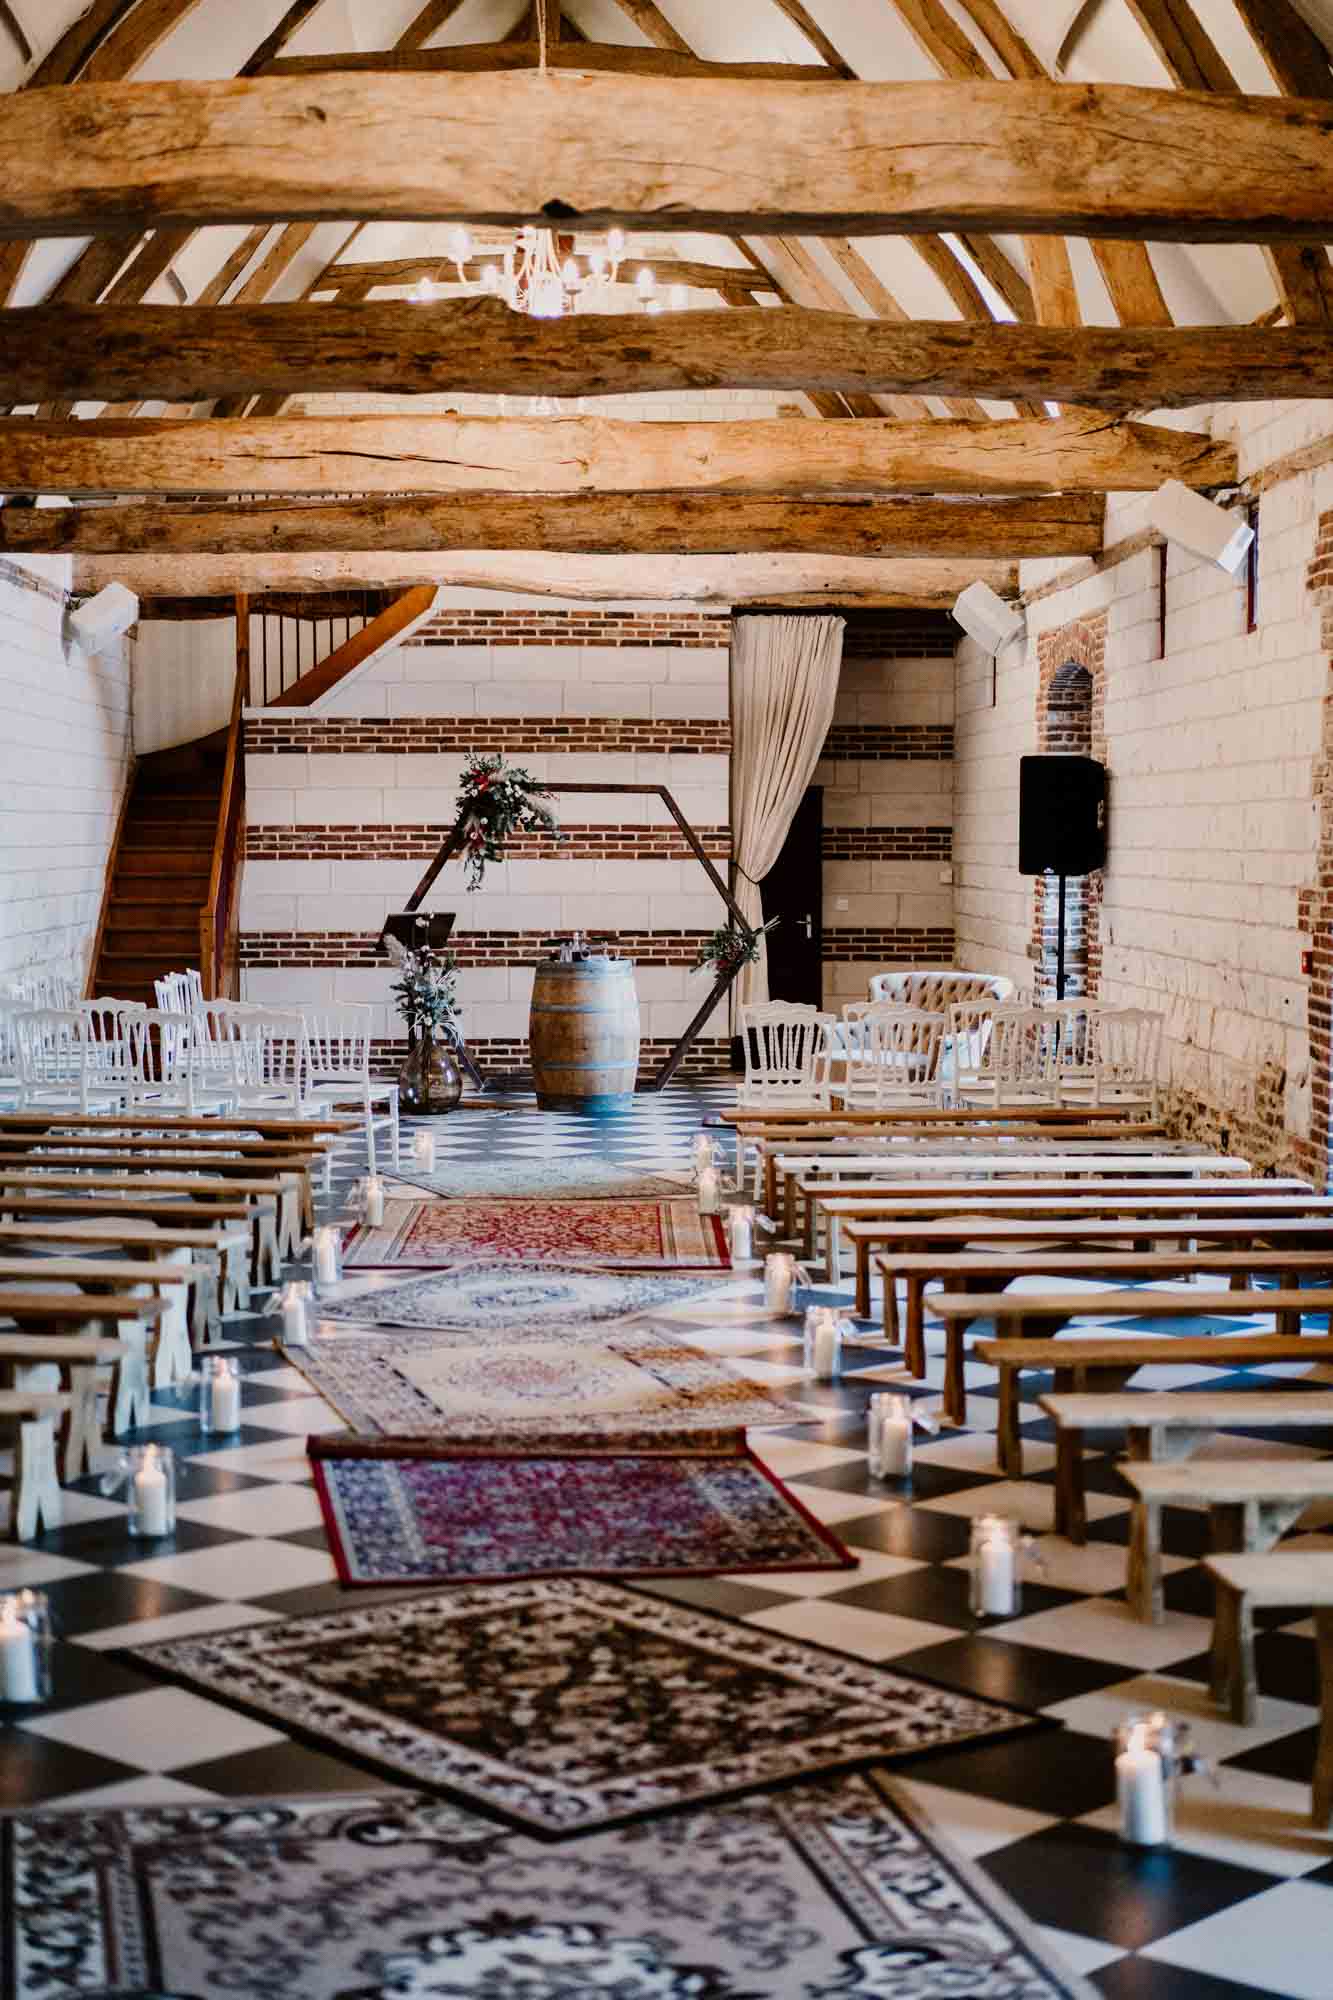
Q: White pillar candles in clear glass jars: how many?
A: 15